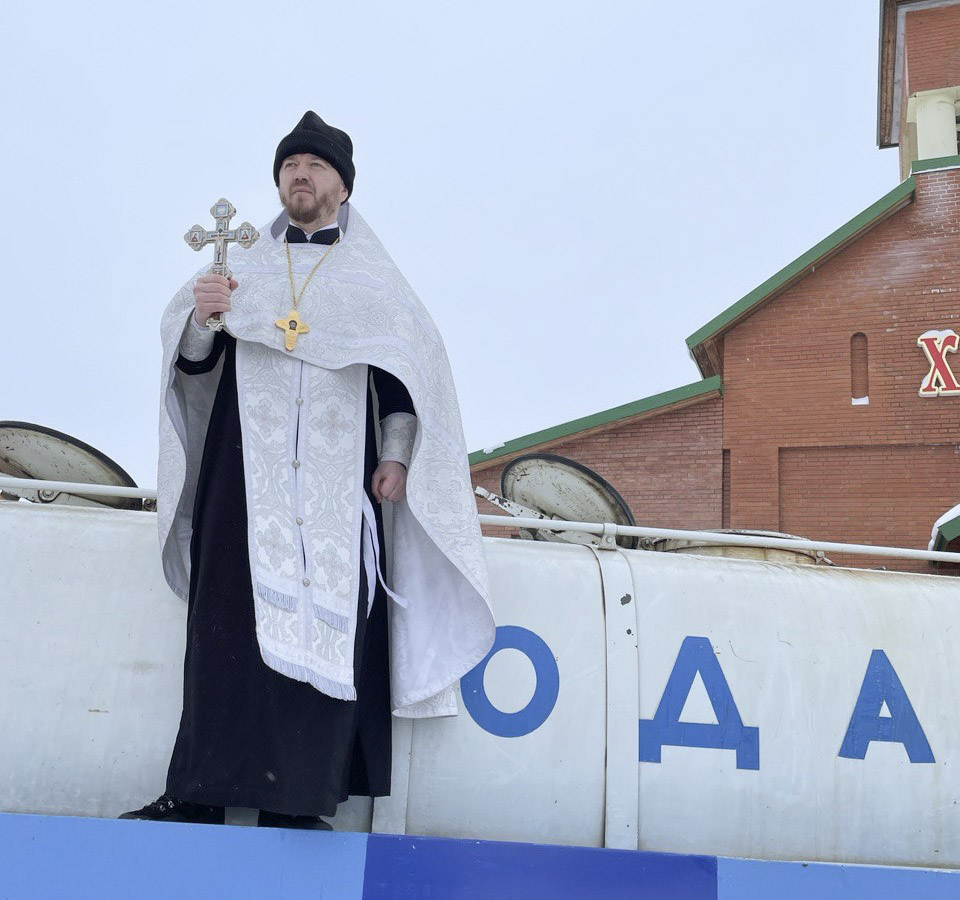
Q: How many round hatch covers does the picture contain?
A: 2